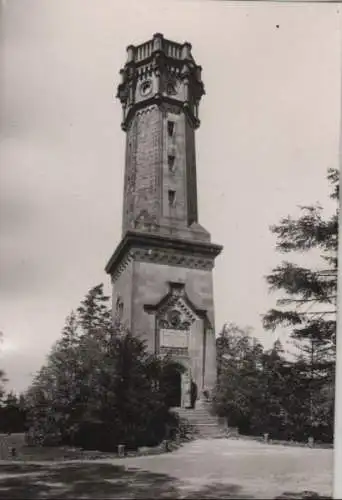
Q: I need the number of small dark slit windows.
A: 3